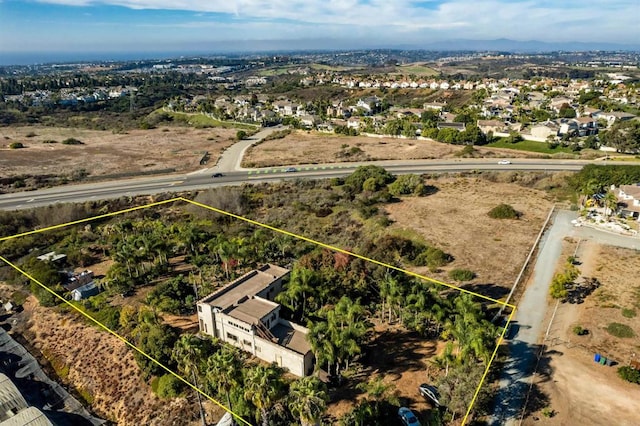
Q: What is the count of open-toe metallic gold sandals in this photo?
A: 0